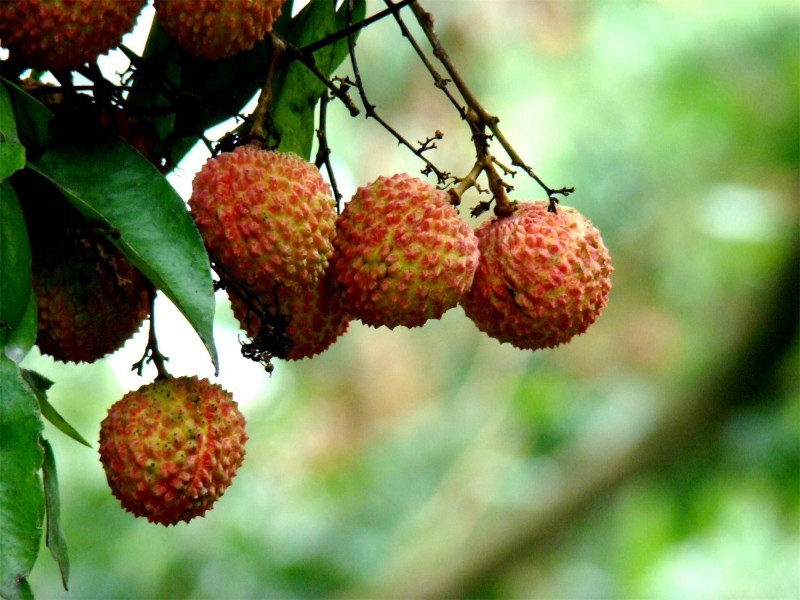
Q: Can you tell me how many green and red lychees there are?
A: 8